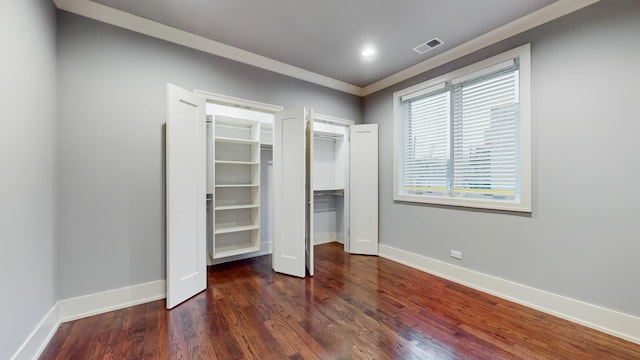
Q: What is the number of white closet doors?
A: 4